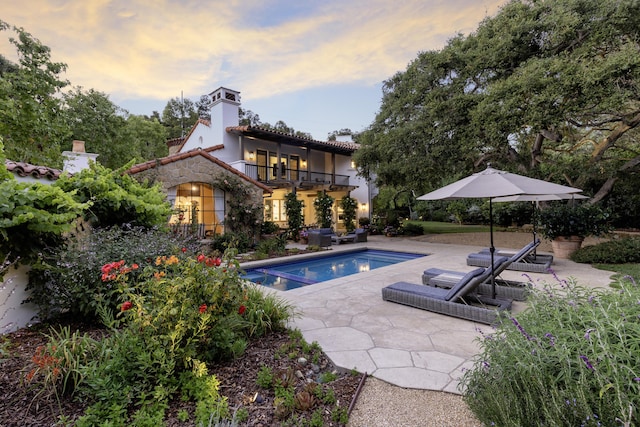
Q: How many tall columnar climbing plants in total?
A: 3